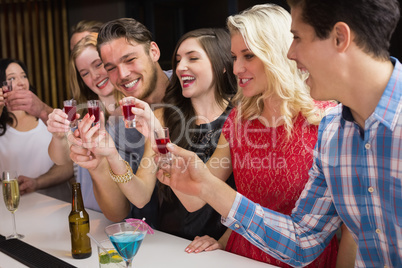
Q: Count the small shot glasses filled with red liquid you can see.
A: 5